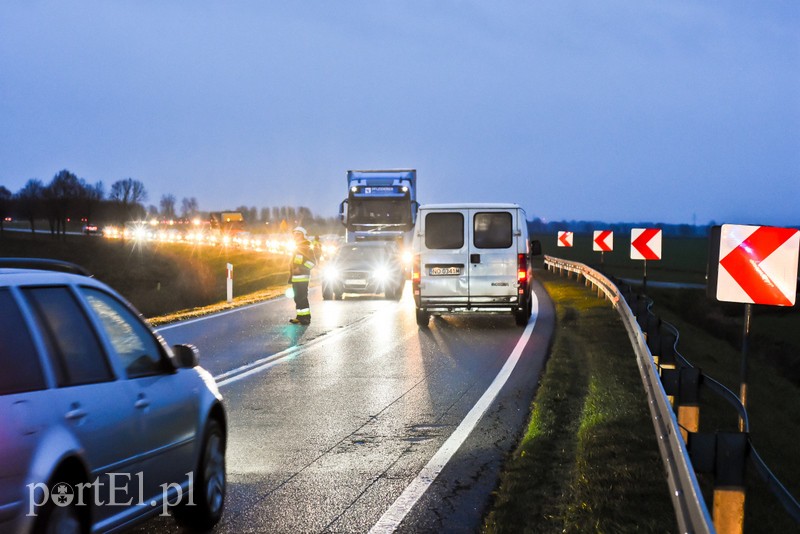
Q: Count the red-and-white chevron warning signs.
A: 4